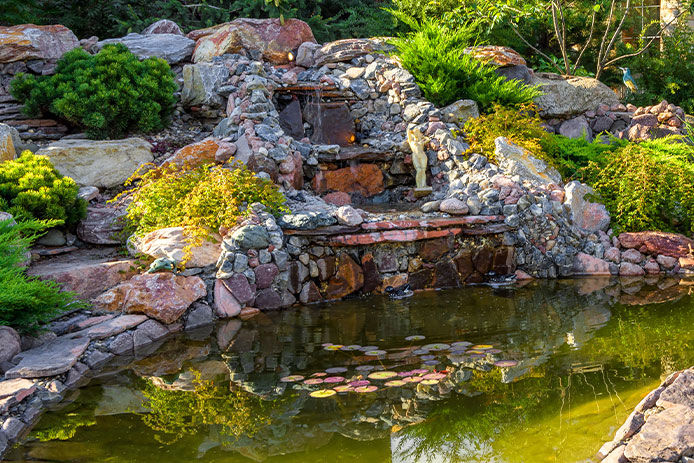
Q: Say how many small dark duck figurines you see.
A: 2